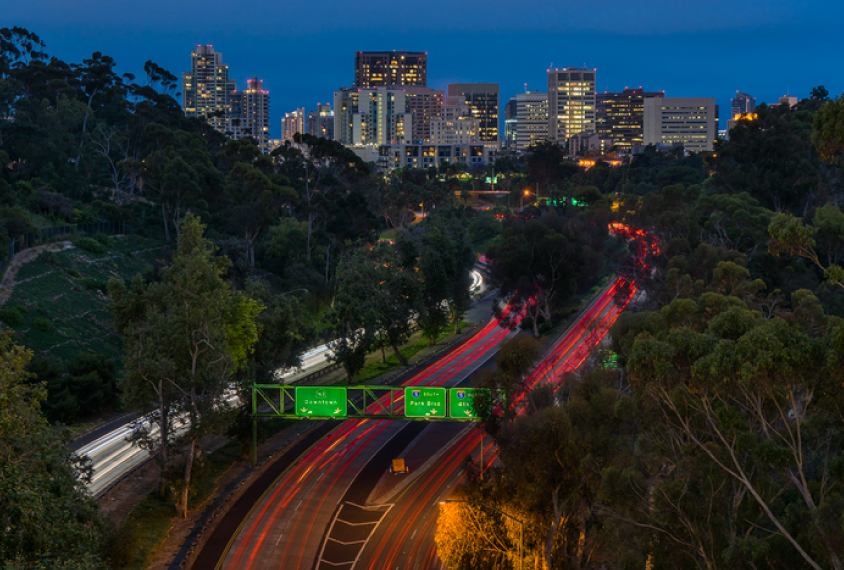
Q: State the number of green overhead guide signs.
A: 3